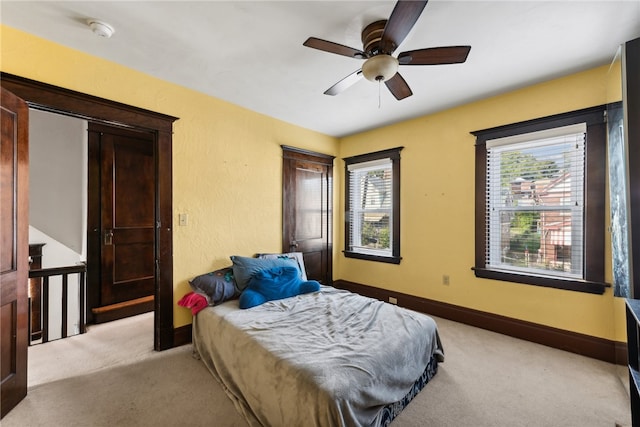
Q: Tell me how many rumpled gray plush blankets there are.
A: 1